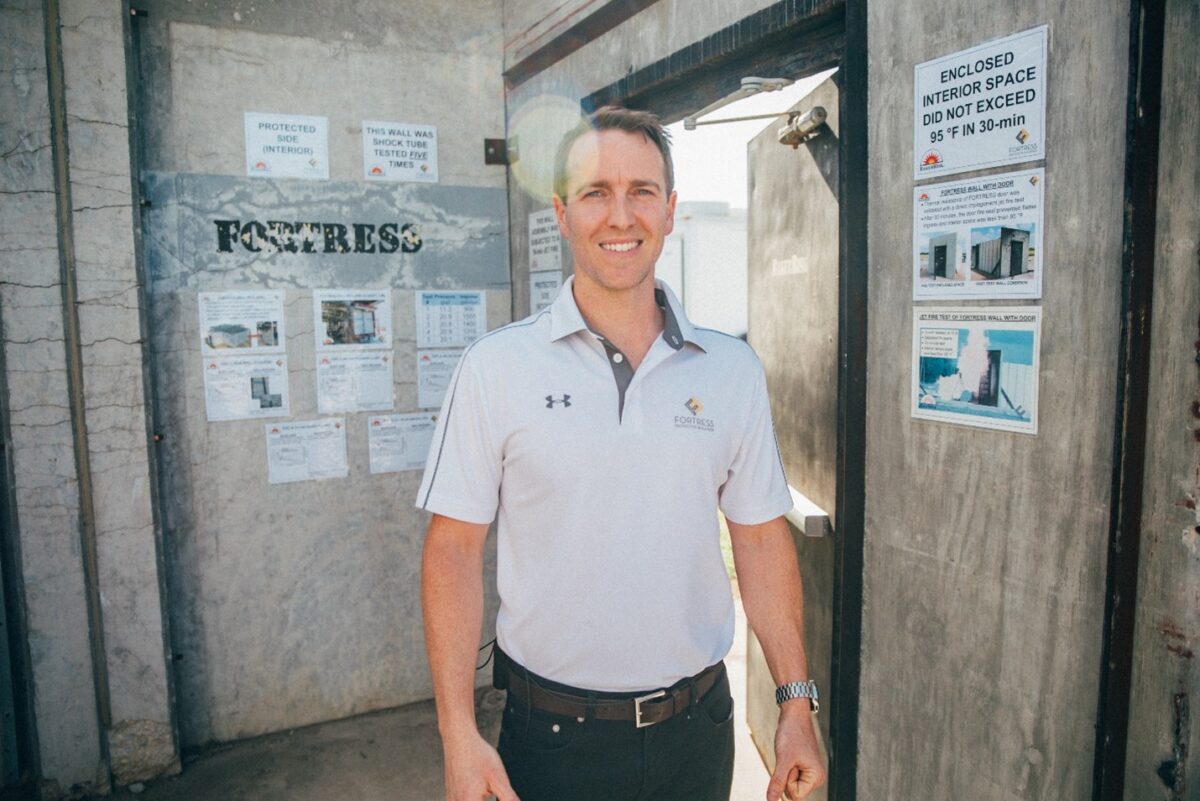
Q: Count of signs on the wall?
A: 15